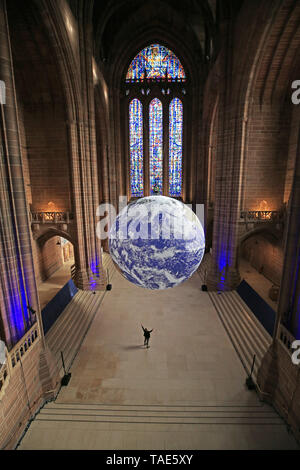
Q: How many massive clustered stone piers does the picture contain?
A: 4